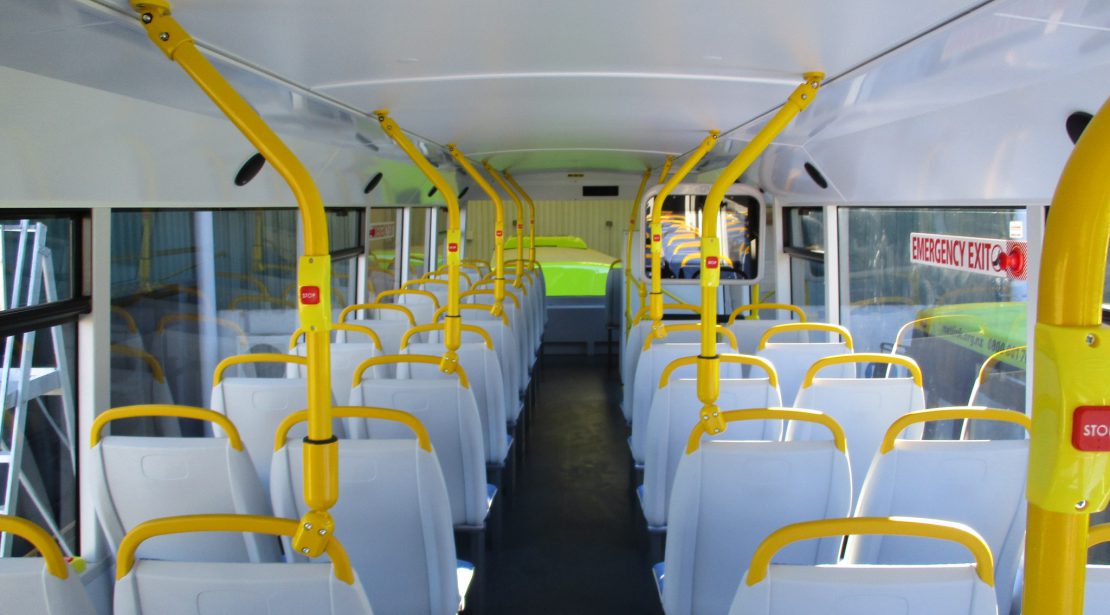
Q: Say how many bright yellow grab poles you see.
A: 10